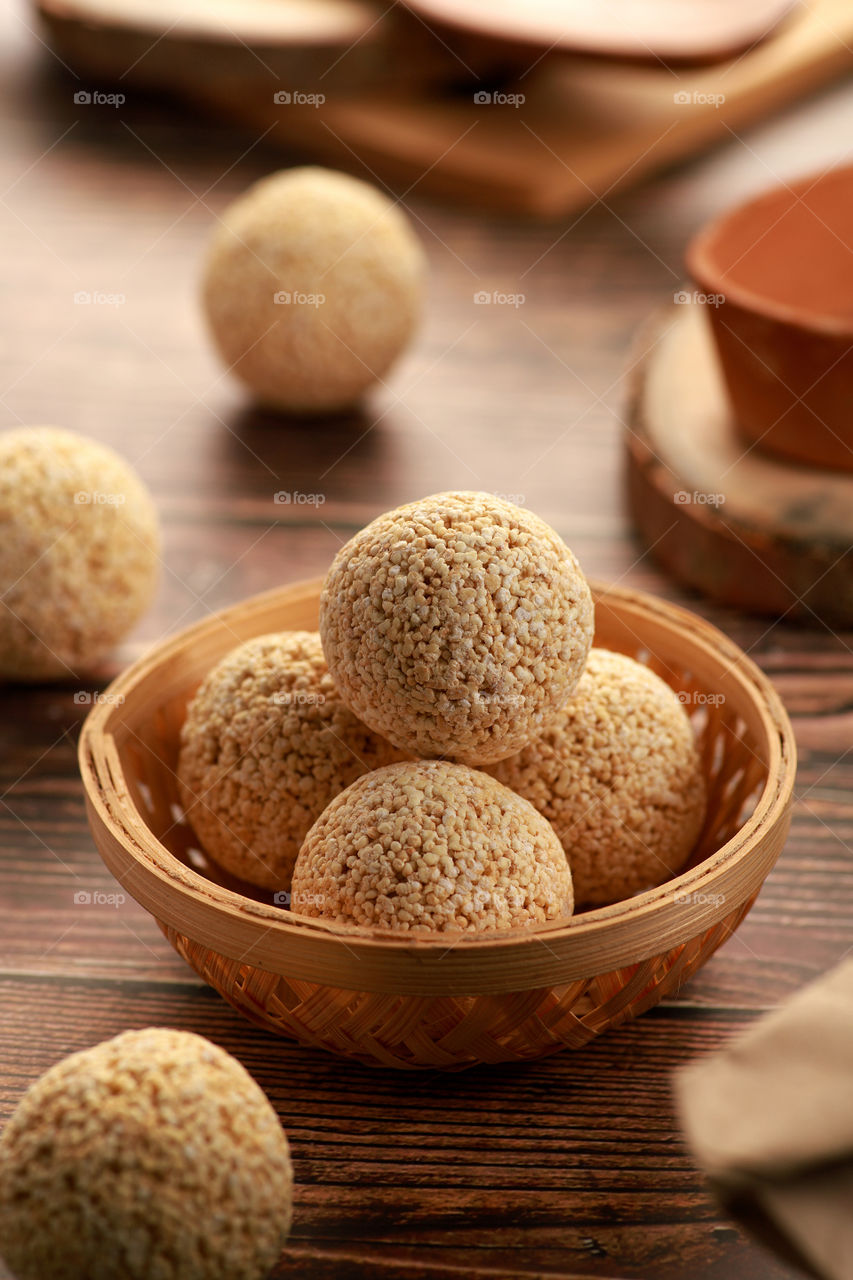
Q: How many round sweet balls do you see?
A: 7